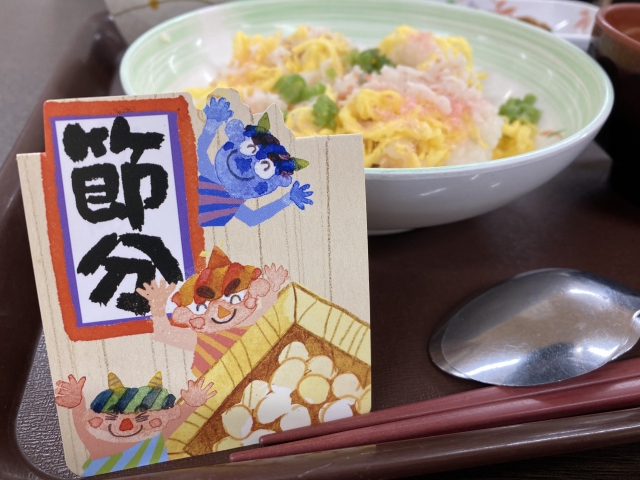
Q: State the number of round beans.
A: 13